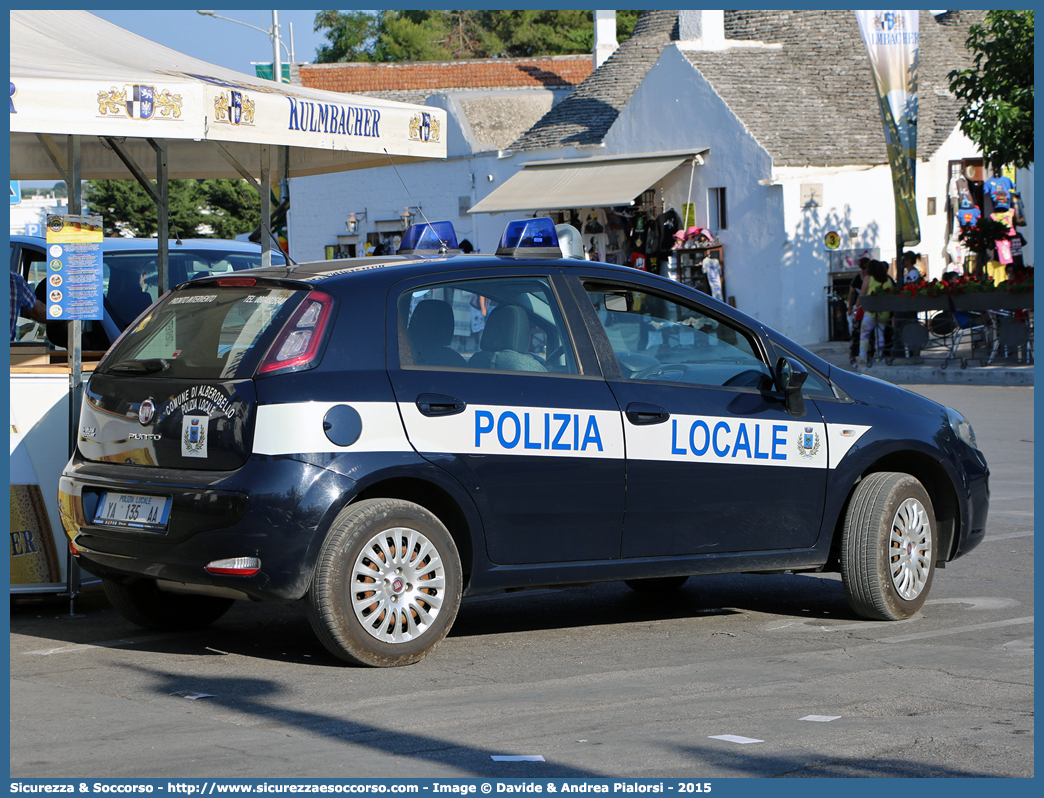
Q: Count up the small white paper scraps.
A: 4